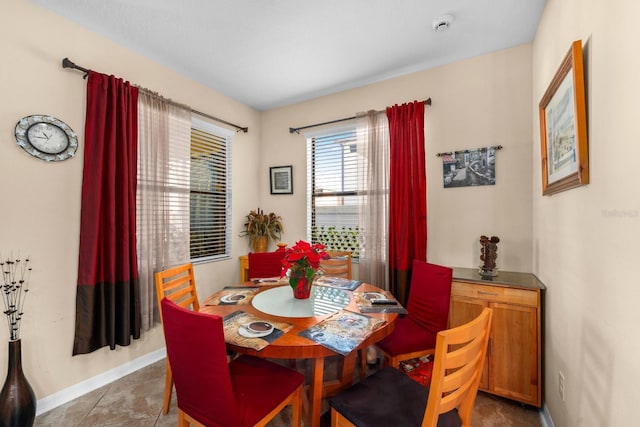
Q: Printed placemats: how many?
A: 6